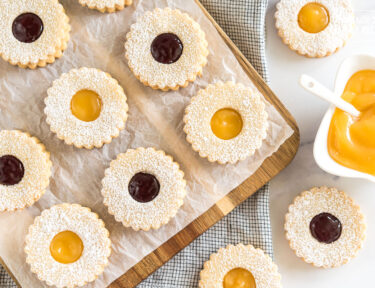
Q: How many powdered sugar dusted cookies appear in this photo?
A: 11